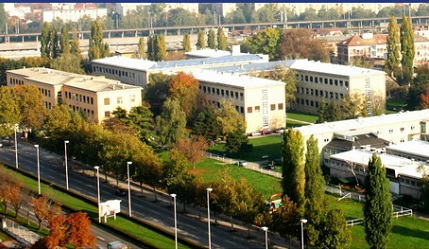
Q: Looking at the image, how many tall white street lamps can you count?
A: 9